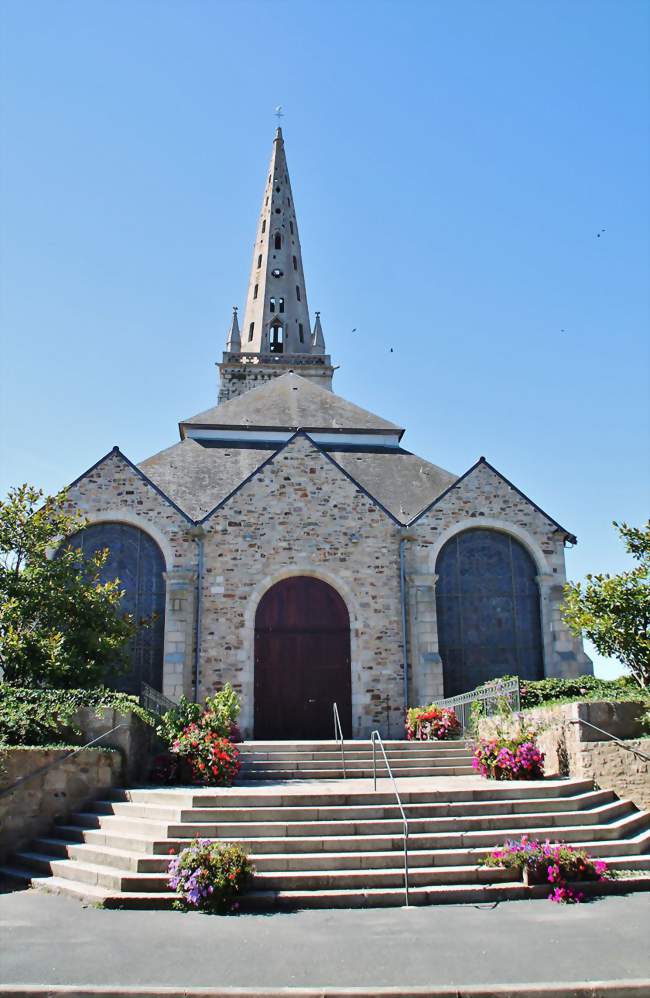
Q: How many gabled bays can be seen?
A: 3